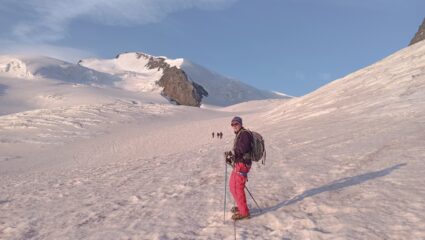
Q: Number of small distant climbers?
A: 3